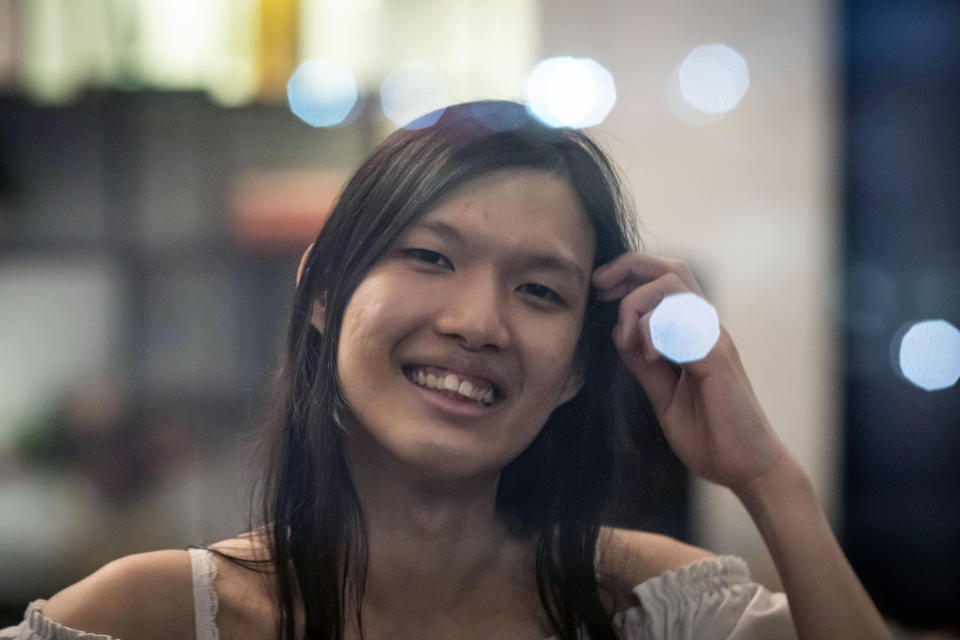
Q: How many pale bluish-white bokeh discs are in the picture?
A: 6